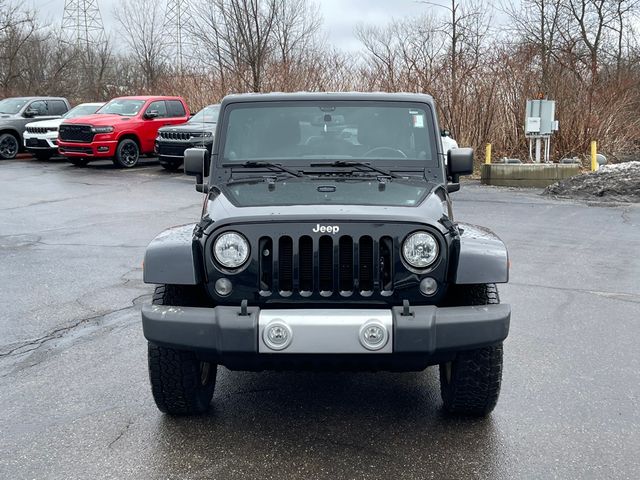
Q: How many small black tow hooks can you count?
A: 2